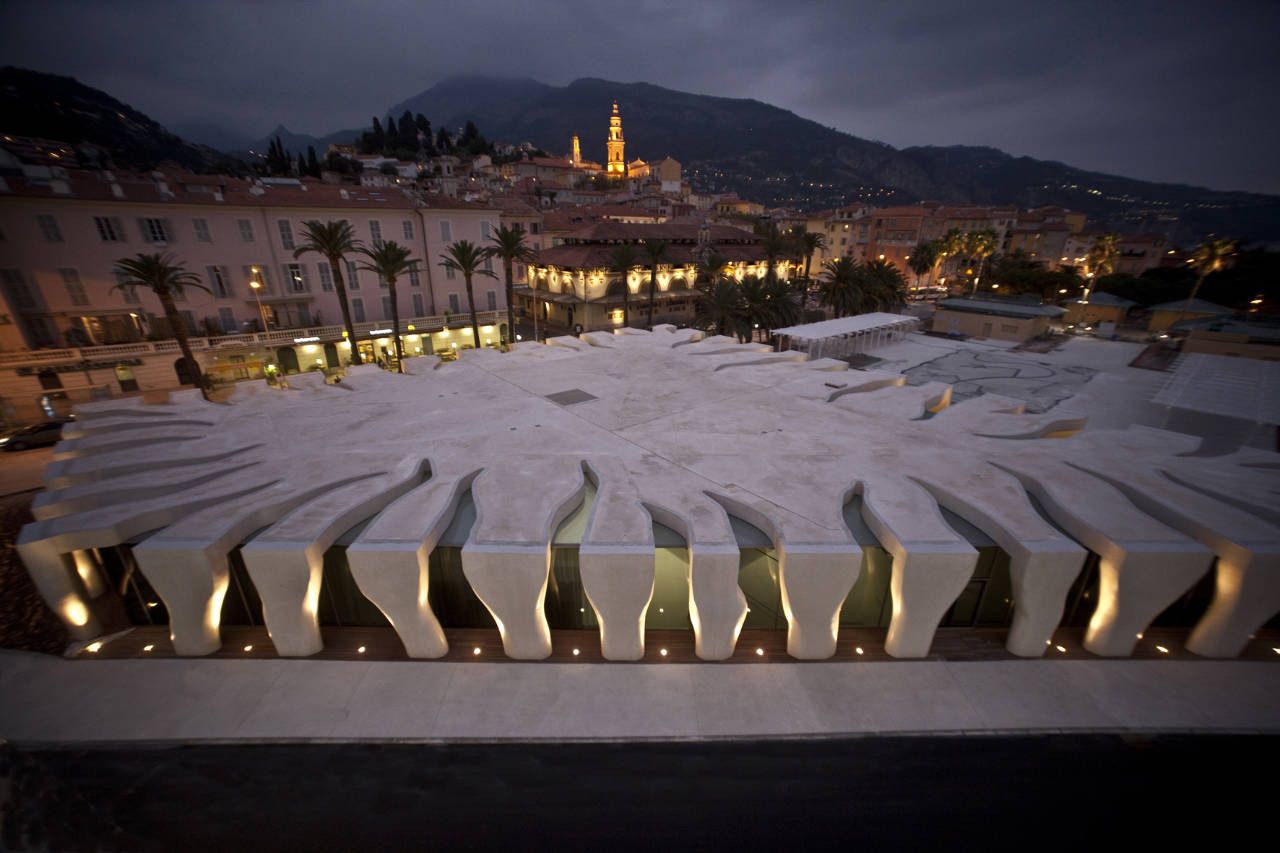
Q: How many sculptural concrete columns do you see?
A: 12